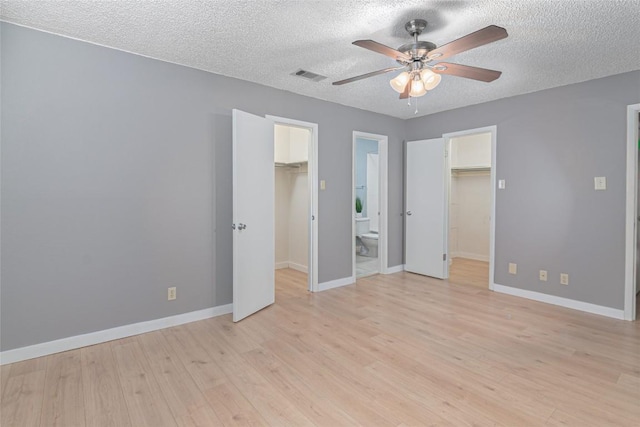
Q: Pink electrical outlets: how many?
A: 0